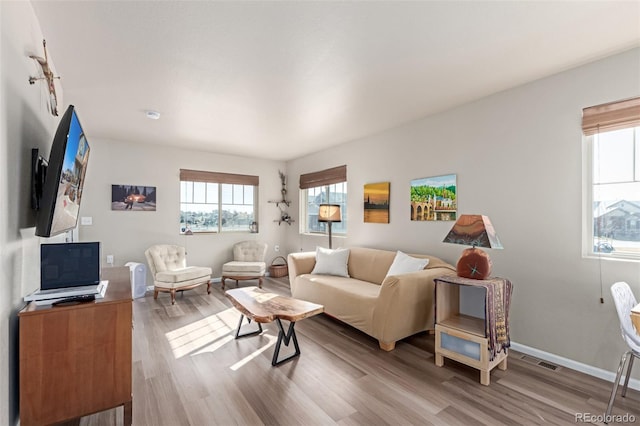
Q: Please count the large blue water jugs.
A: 0